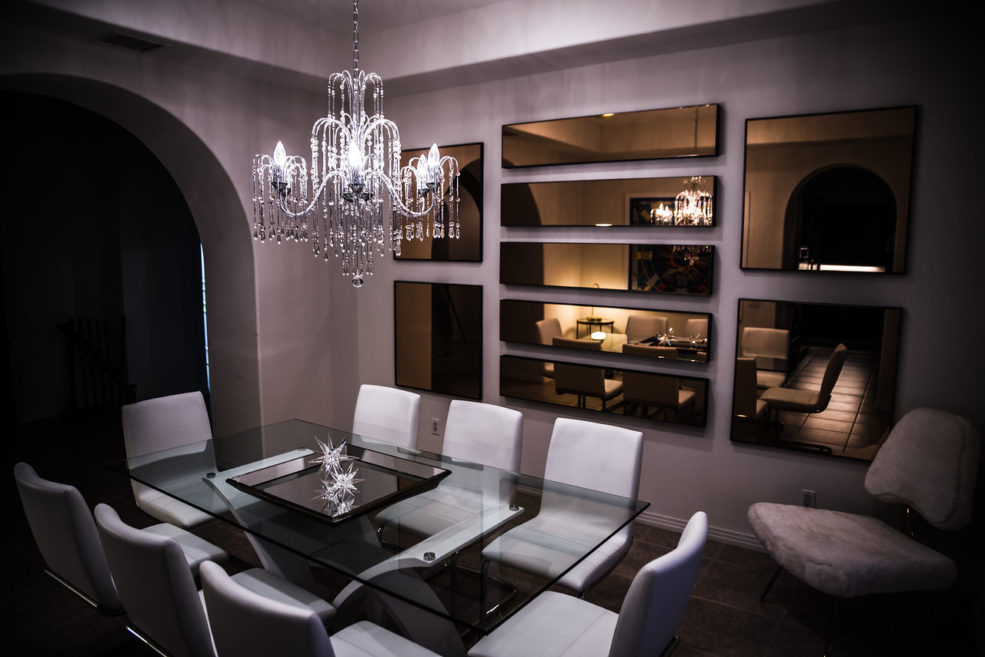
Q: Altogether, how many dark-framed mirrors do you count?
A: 9